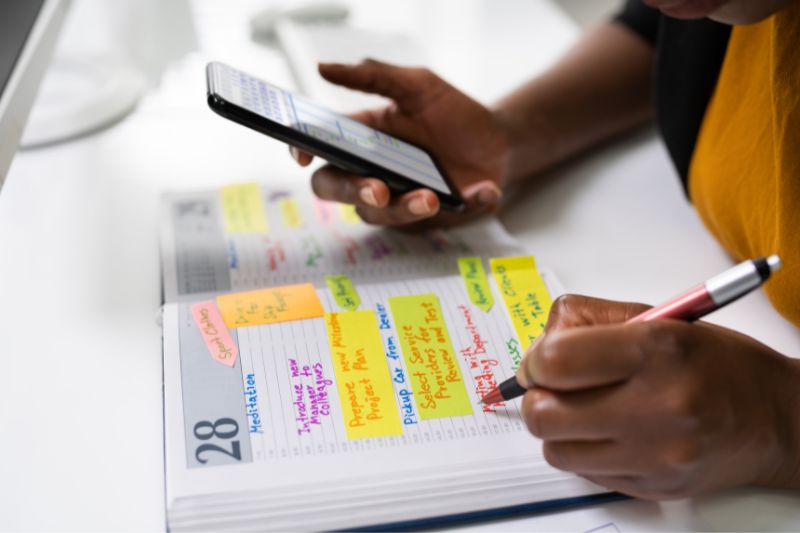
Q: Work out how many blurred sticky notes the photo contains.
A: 4